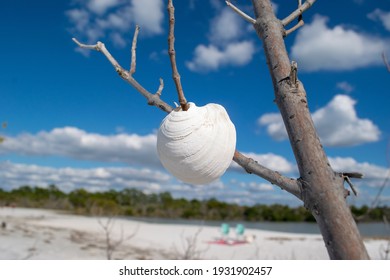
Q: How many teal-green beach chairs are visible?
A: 2